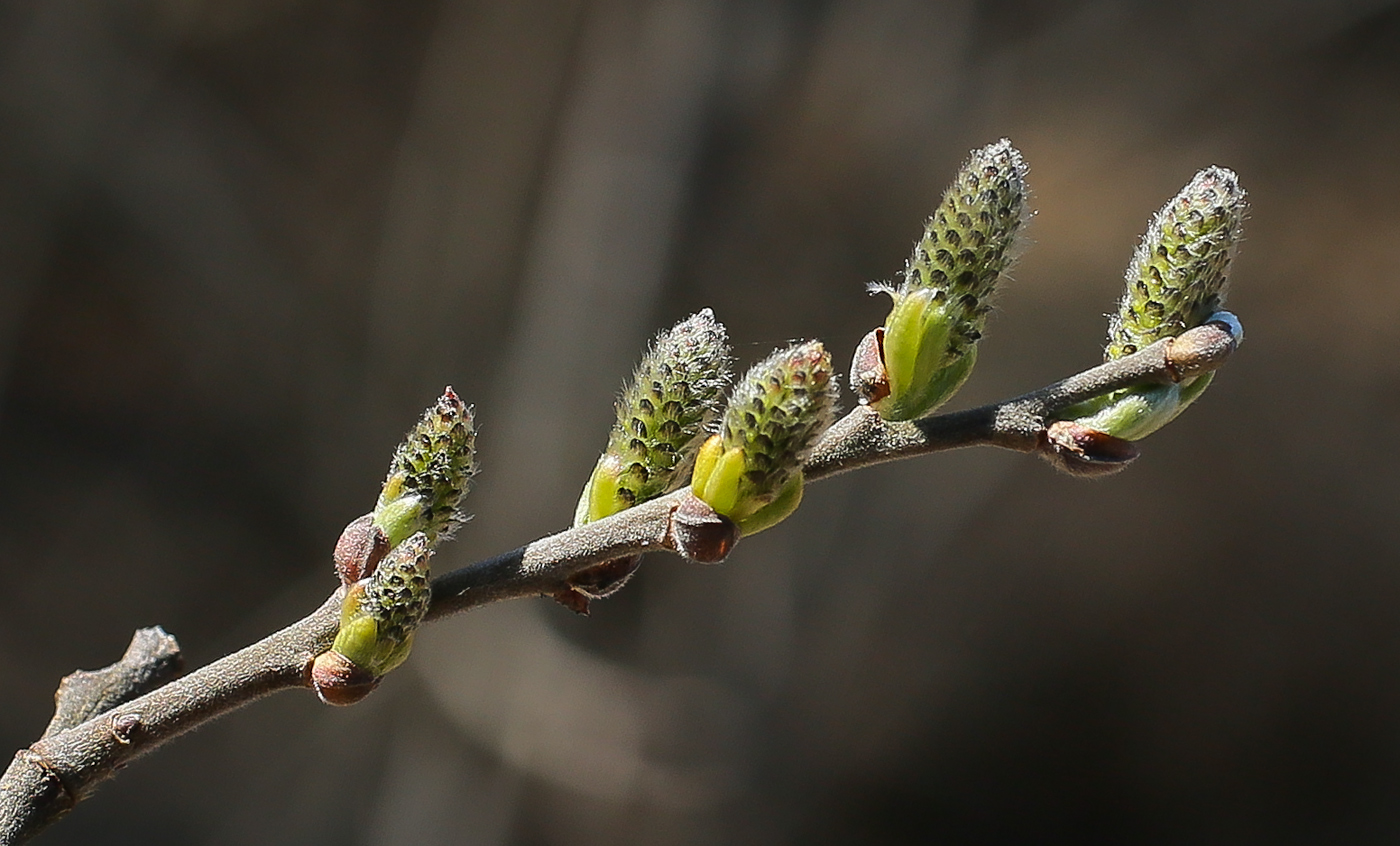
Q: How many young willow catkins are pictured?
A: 6